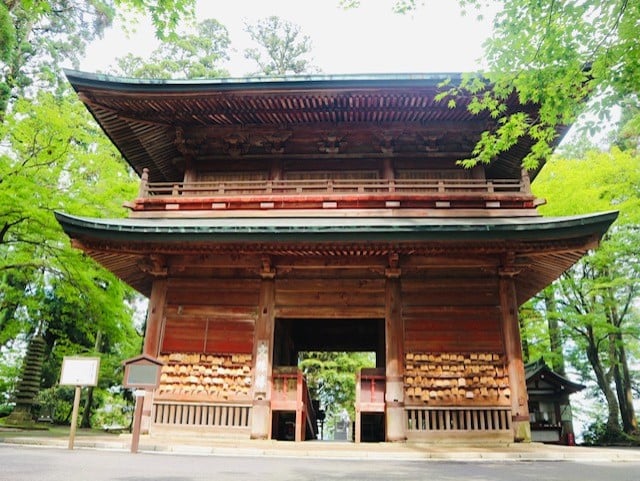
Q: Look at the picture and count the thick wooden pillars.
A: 4